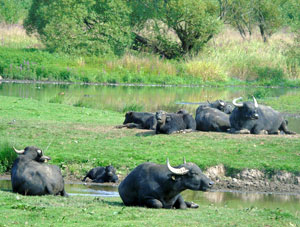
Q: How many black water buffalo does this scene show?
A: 8